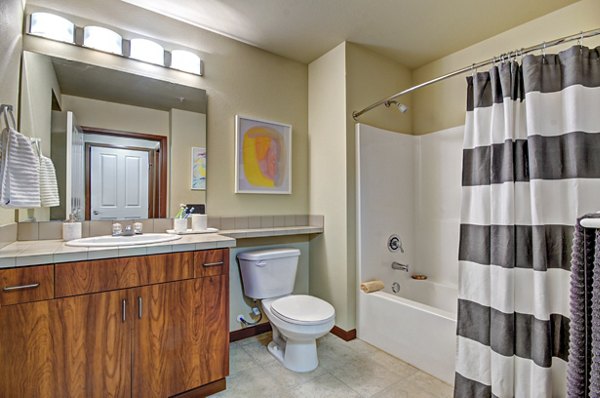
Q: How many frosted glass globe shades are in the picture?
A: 4